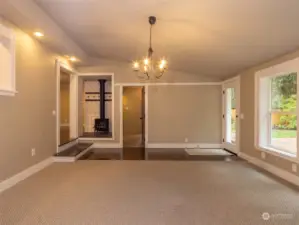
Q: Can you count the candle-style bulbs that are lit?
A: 5